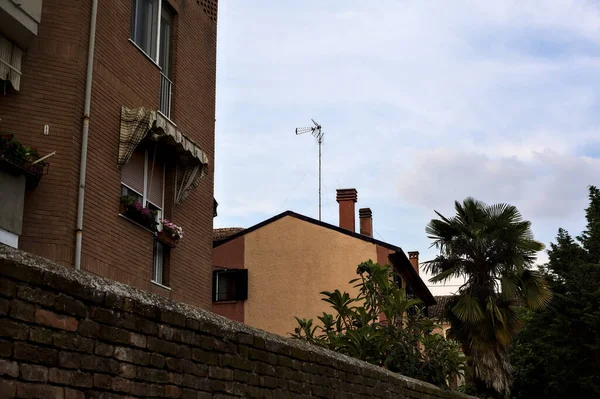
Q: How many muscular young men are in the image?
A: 0